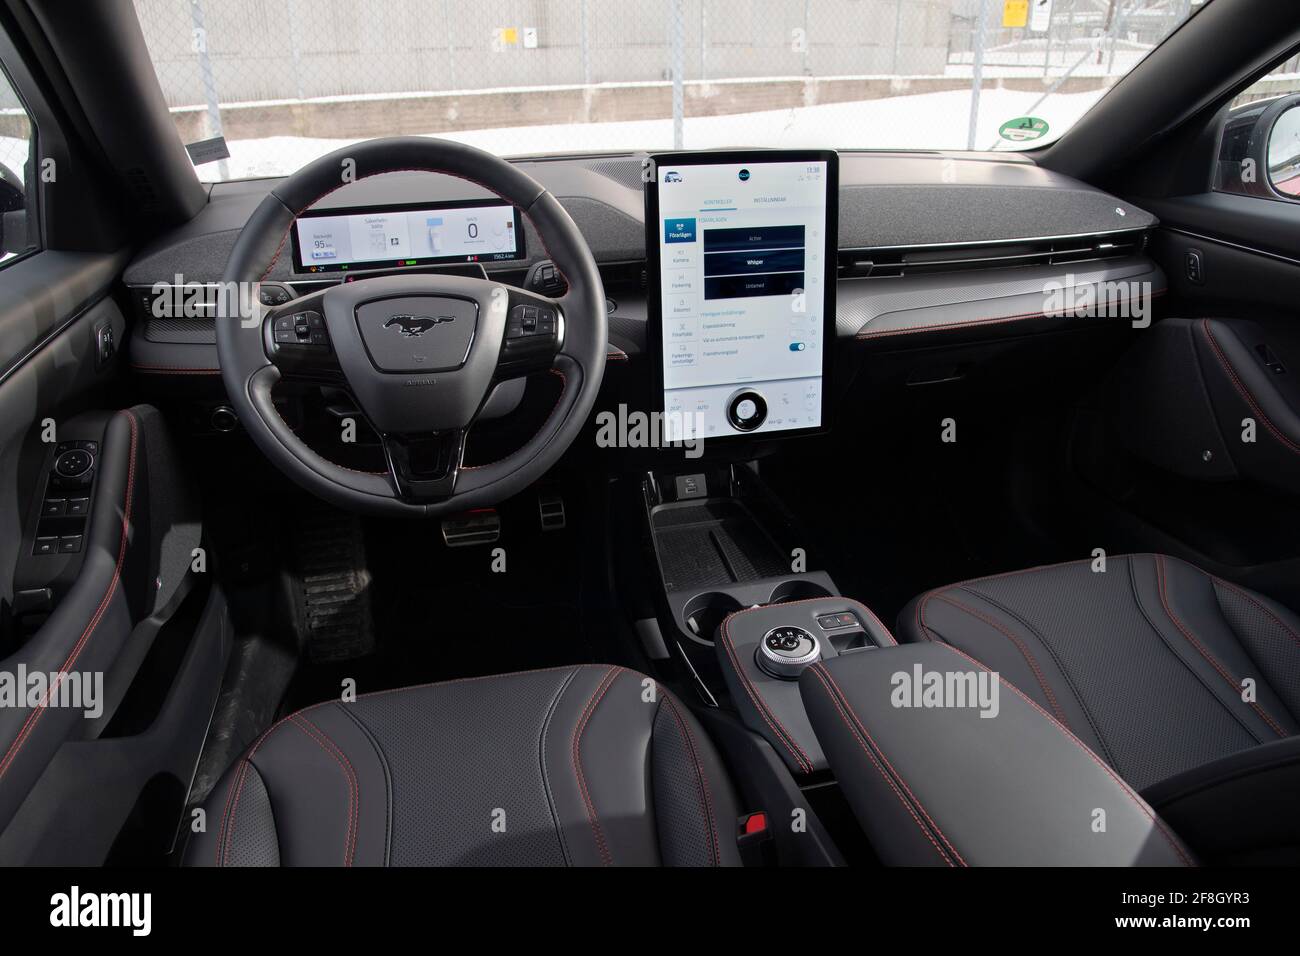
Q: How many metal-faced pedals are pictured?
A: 2